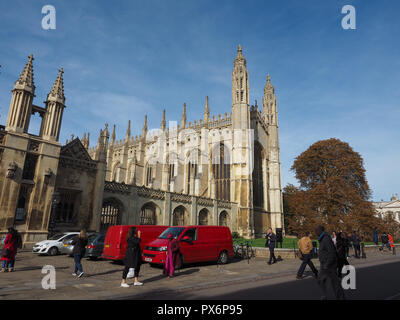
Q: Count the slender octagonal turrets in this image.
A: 4